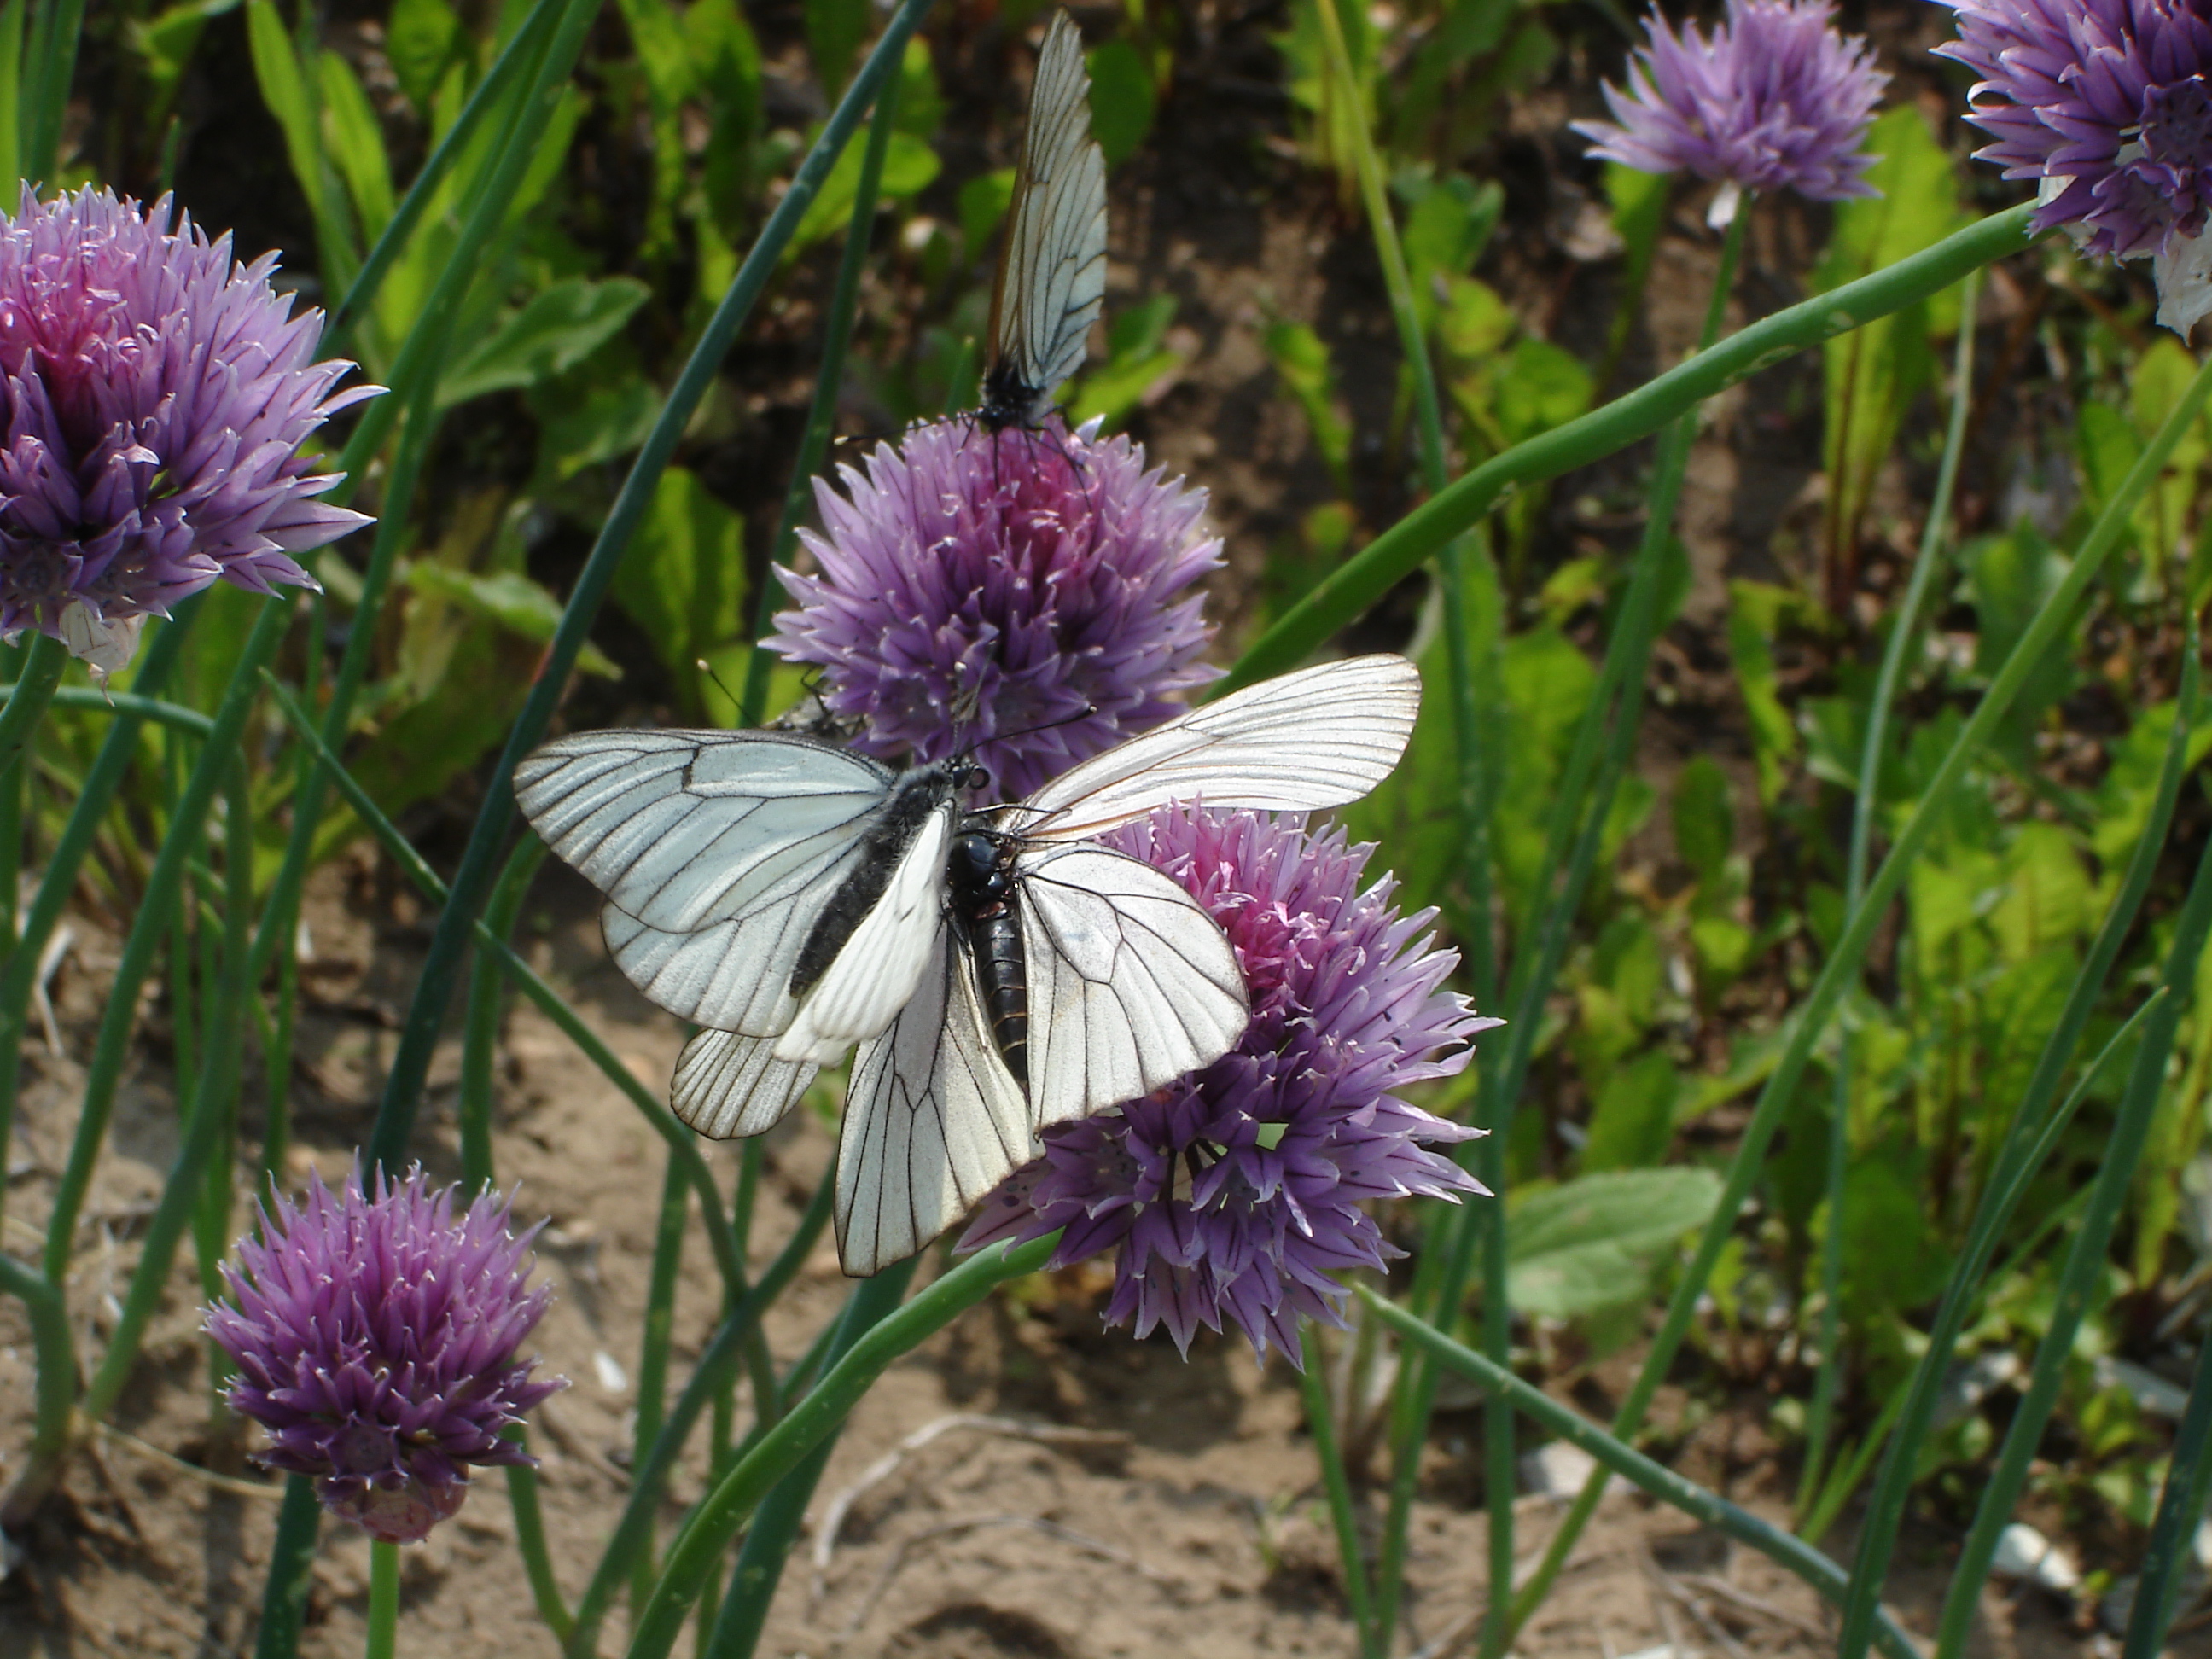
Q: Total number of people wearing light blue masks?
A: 0